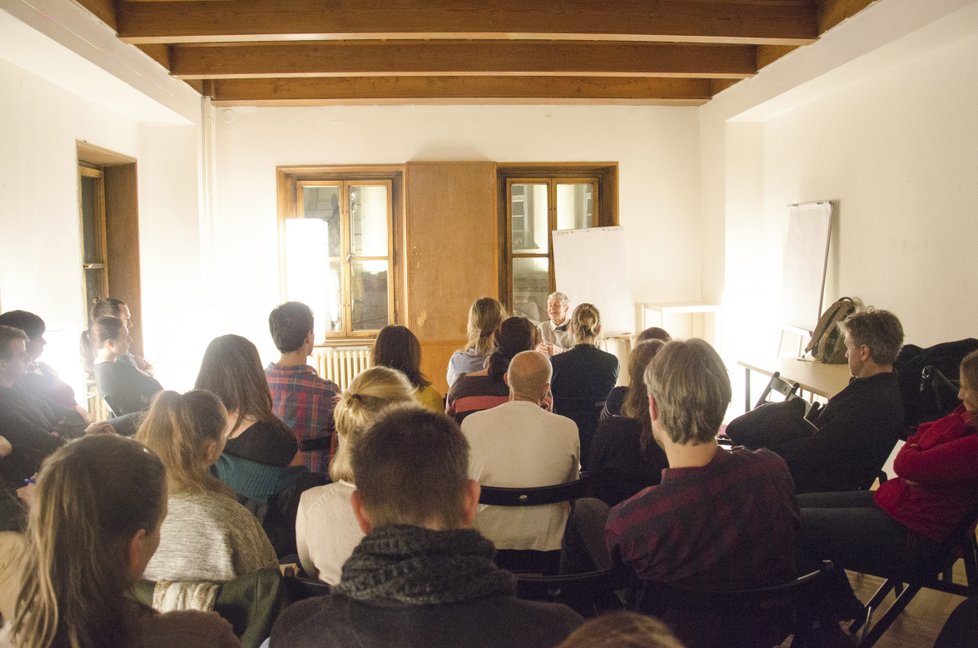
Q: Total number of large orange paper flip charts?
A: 0